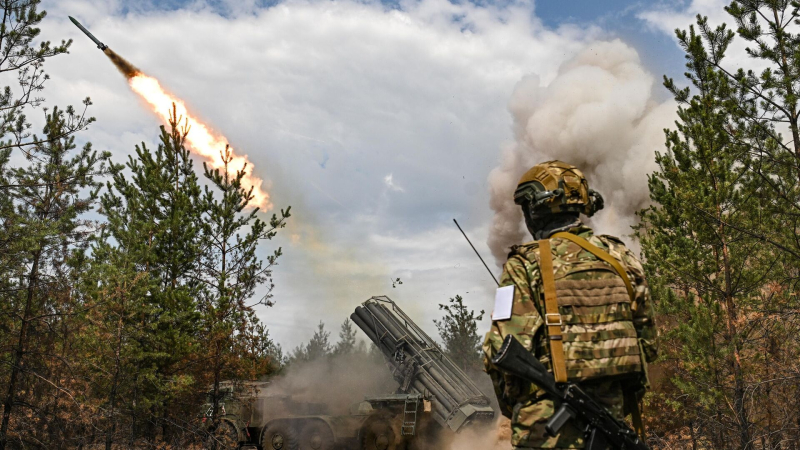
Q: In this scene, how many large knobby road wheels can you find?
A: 4